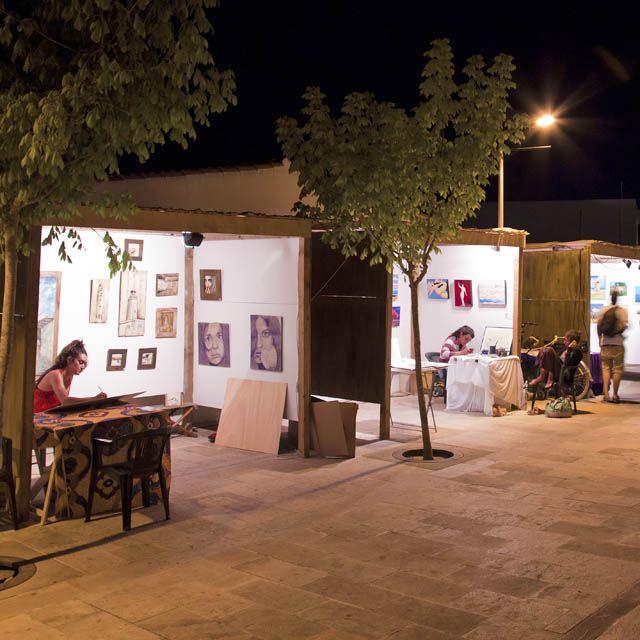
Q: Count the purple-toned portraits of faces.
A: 2